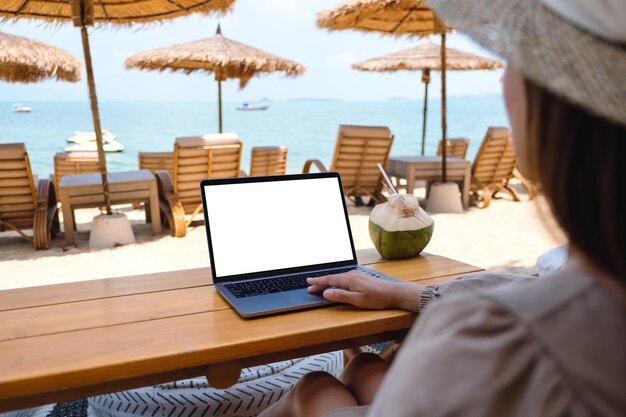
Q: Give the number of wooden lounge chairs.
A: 8